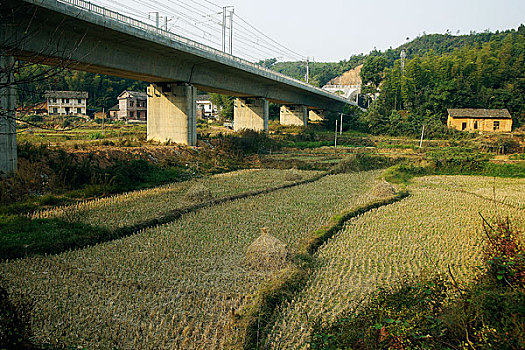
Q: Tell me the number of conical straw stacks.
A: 4